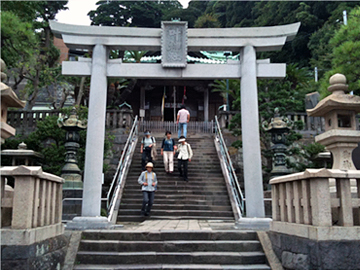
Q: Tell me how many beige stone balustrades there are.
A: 2